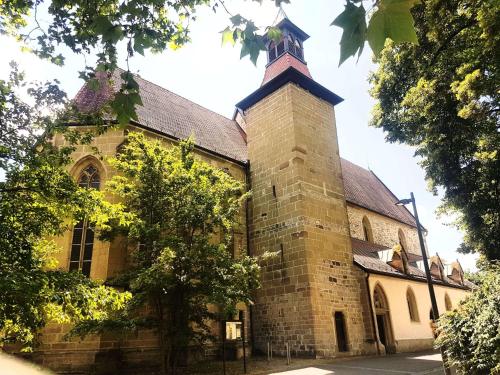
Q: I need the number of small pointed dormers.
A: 3